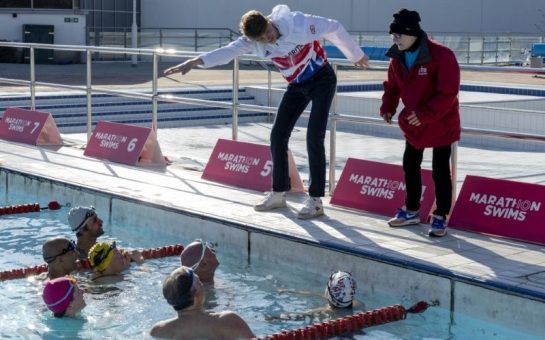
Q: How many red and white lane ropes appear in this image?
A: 3